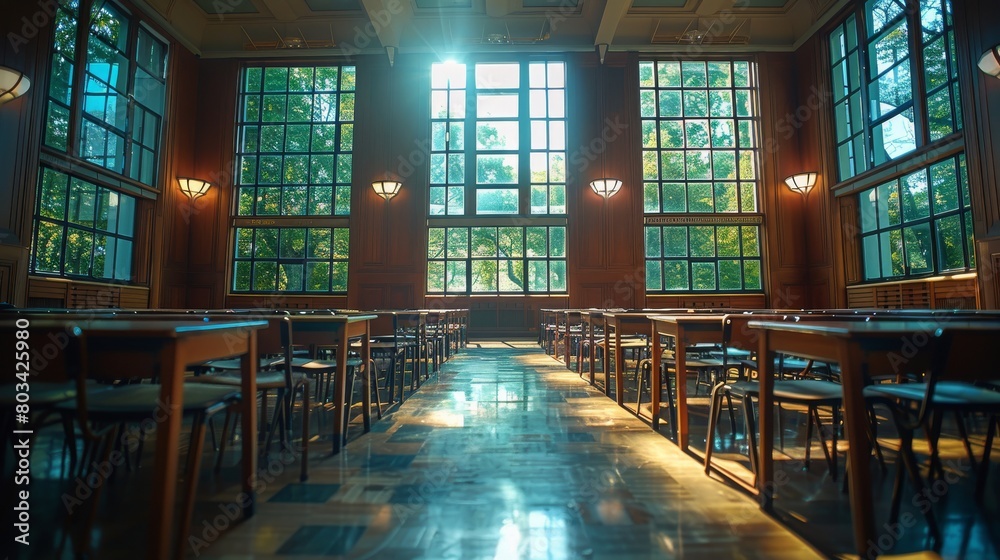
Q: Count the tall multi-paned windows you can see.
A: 5